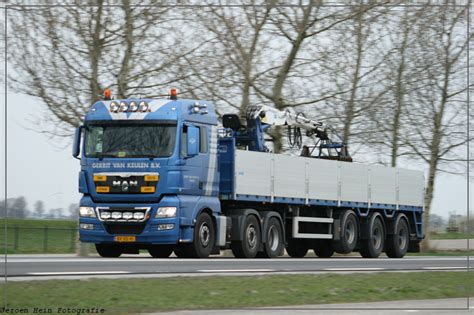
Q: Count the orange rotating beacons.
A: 2